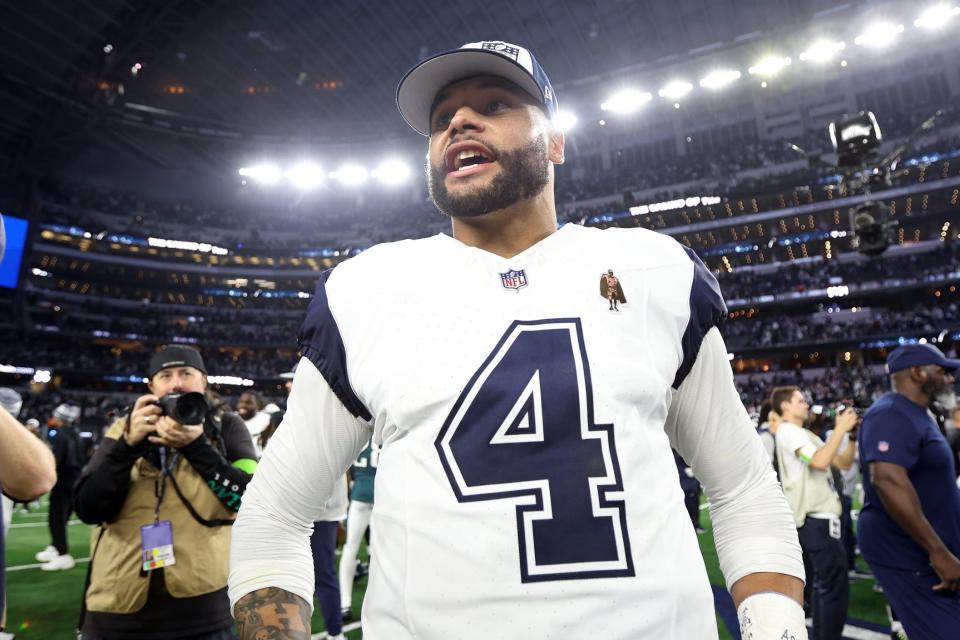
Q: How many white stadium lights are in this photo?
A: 12